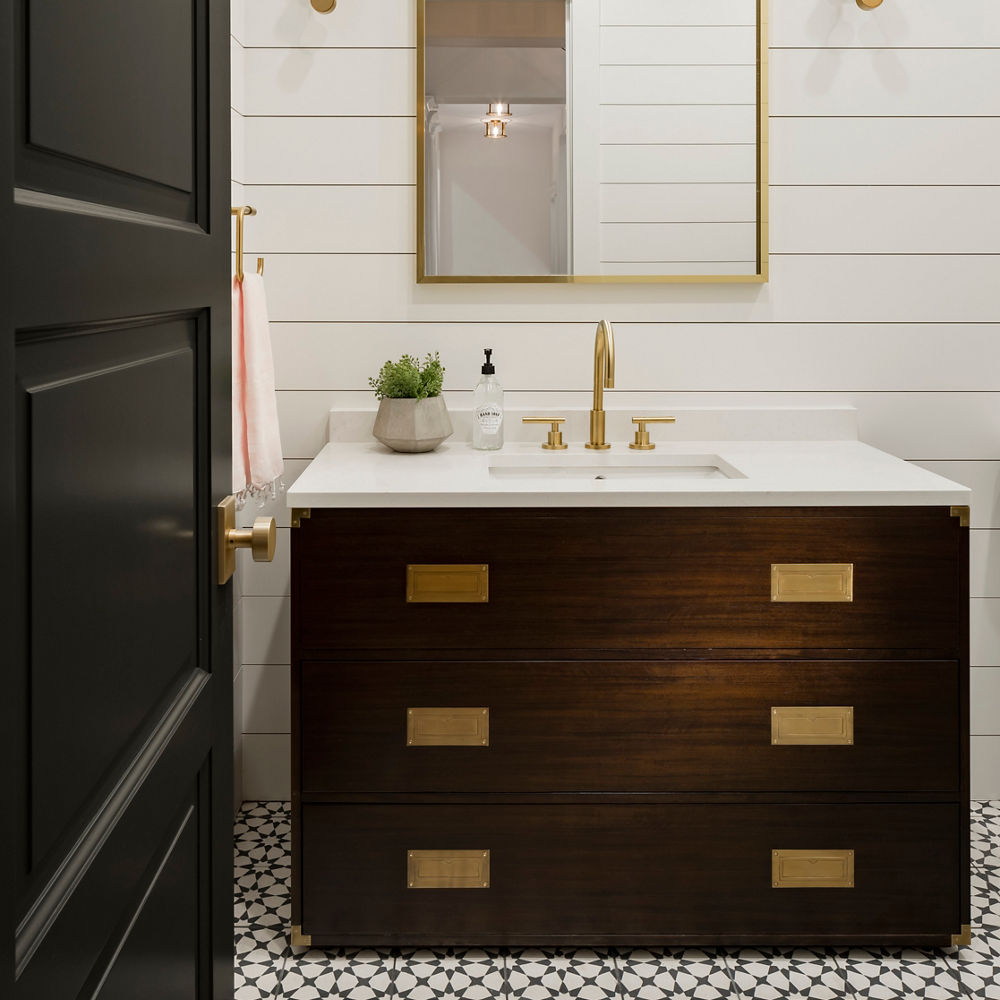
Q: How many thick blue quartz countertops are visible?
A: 0